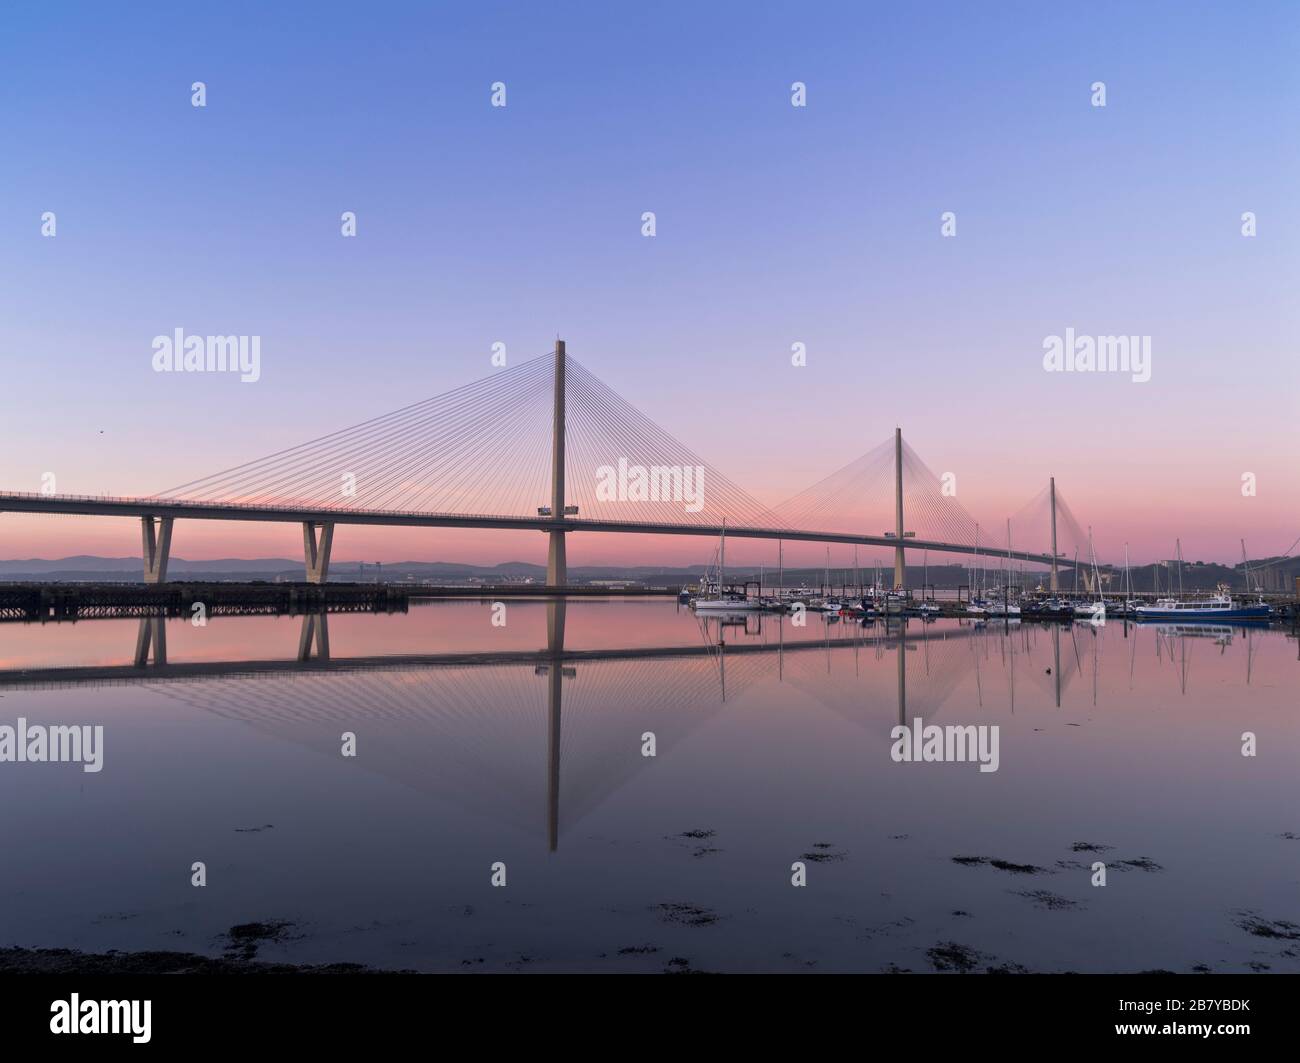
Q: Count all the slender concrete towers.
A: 3